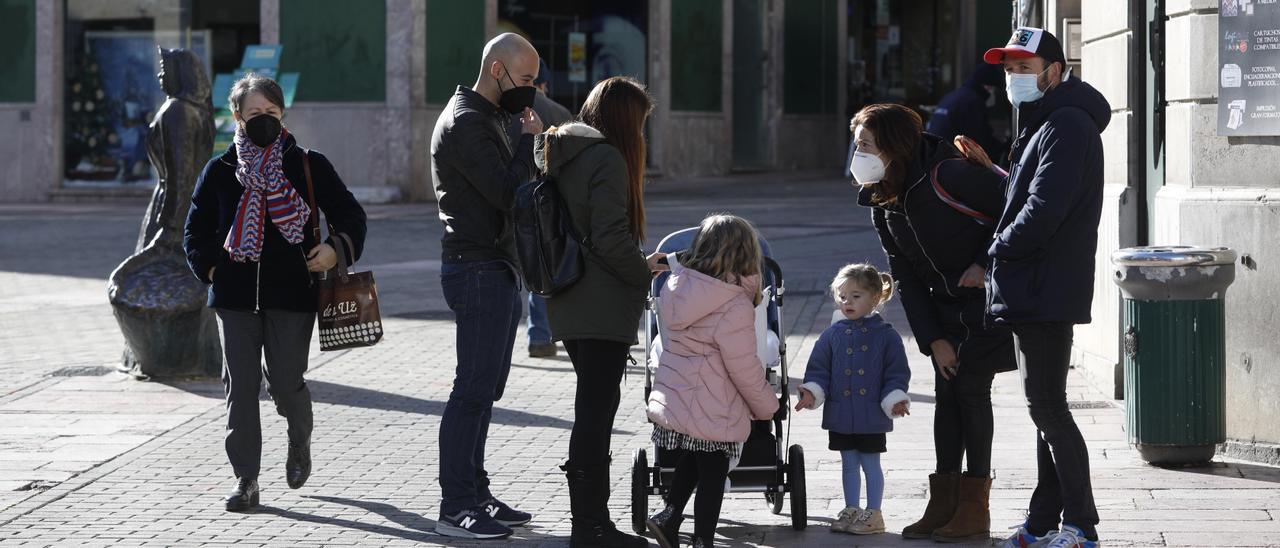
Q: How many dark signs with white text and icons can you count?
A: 1